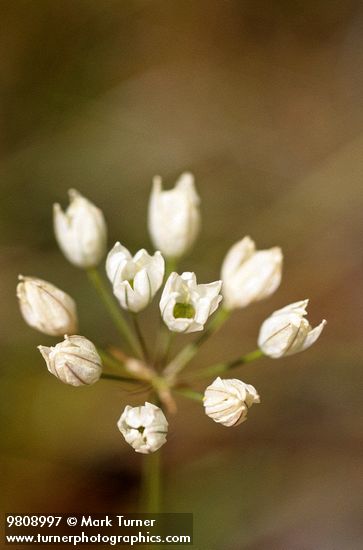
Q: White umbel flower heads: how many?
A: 10